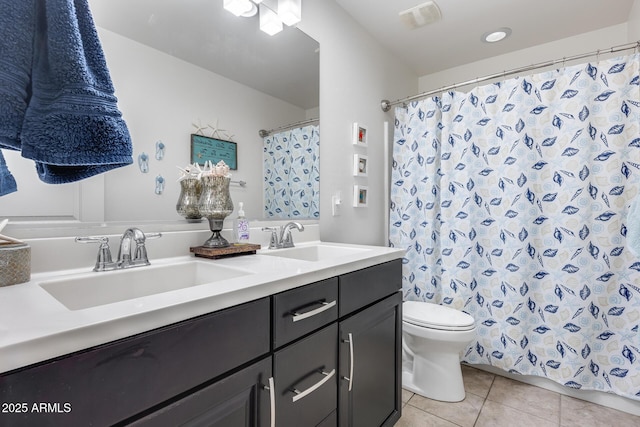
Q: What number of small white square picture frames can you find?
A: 3